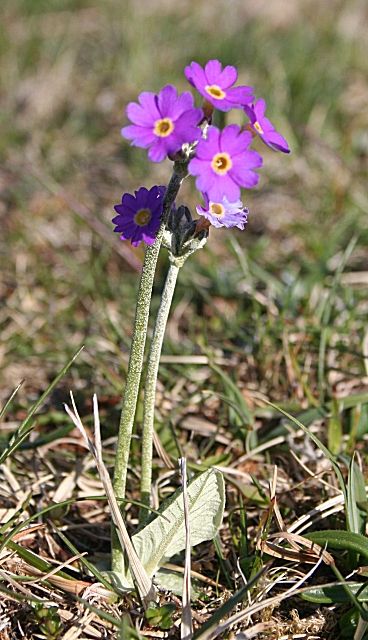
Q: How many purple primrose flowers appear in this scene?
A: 6